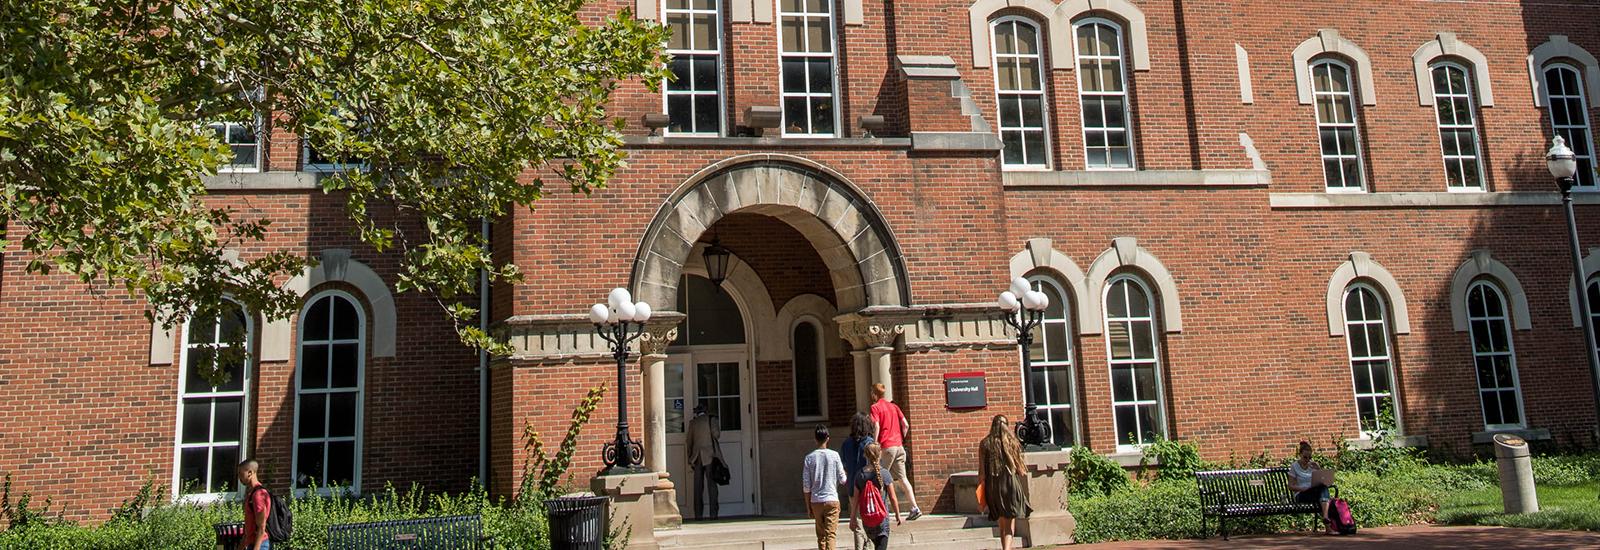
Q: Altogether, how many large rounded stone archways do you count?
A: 1